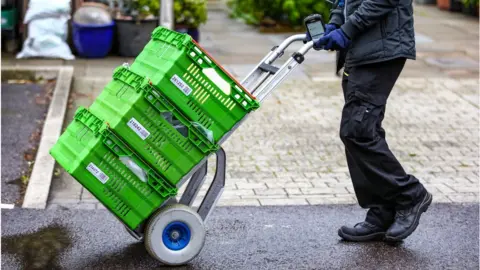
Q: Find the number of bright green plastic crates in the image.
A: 3